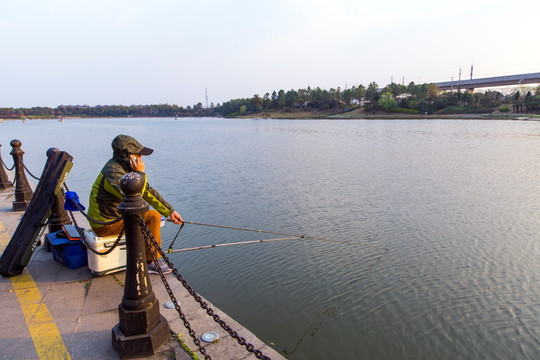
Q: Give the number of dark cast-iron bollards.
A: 4